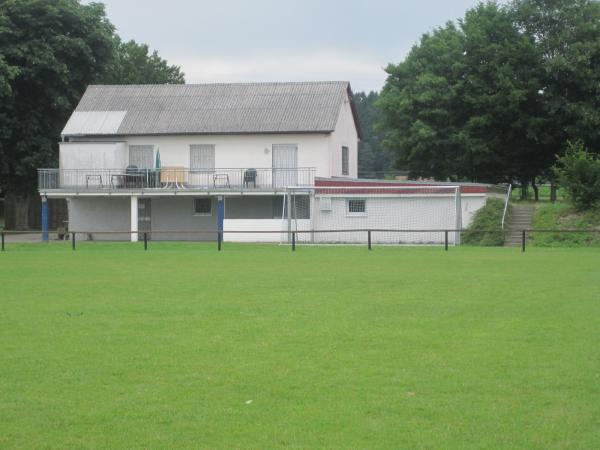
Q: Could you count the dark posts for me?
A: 8